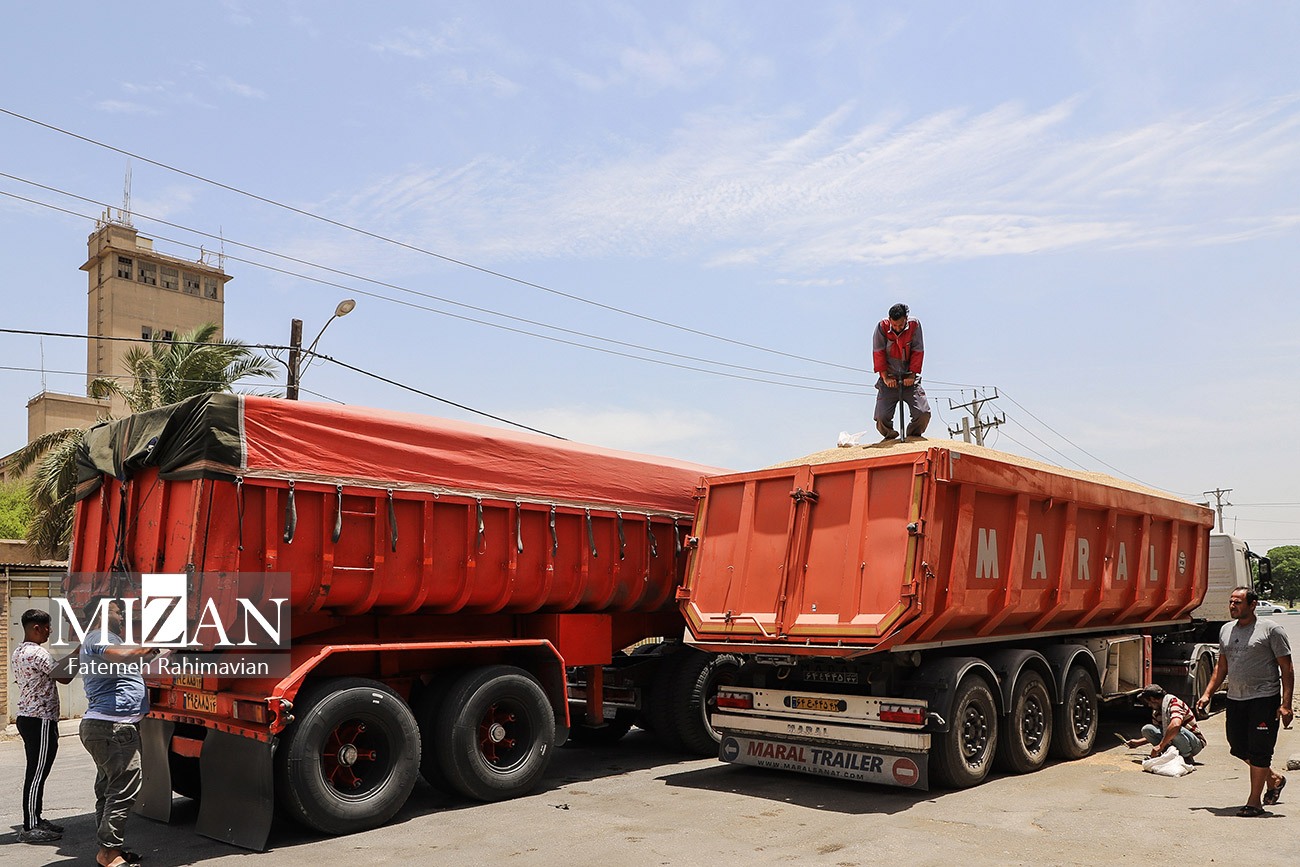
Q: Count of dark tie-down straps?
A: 11